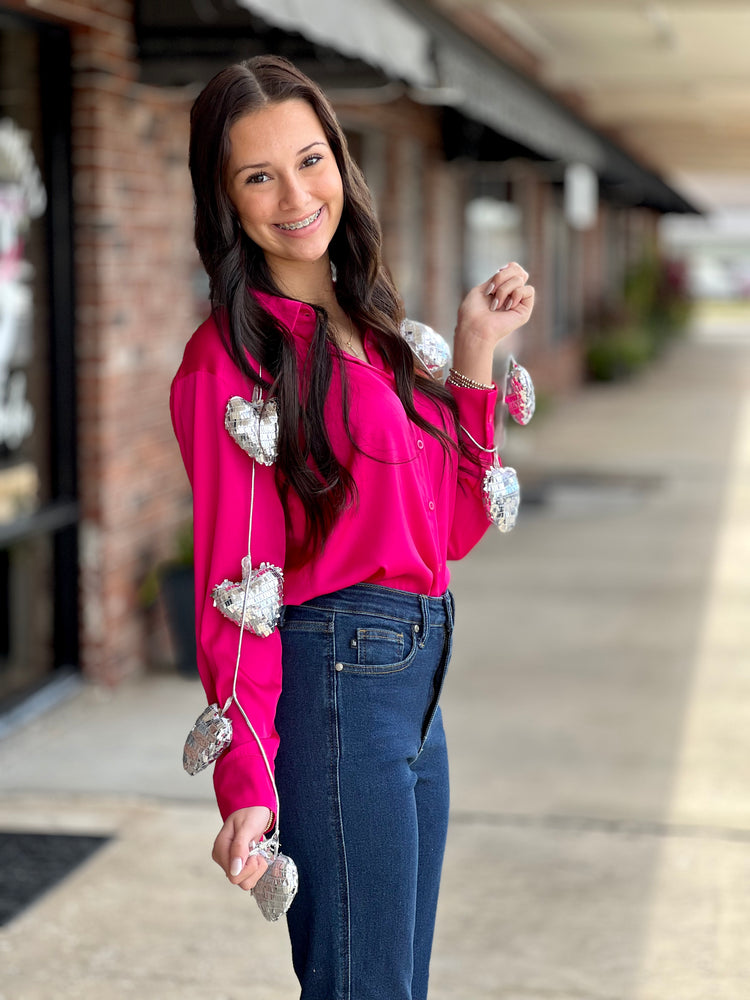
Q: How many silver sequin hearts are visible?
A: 7